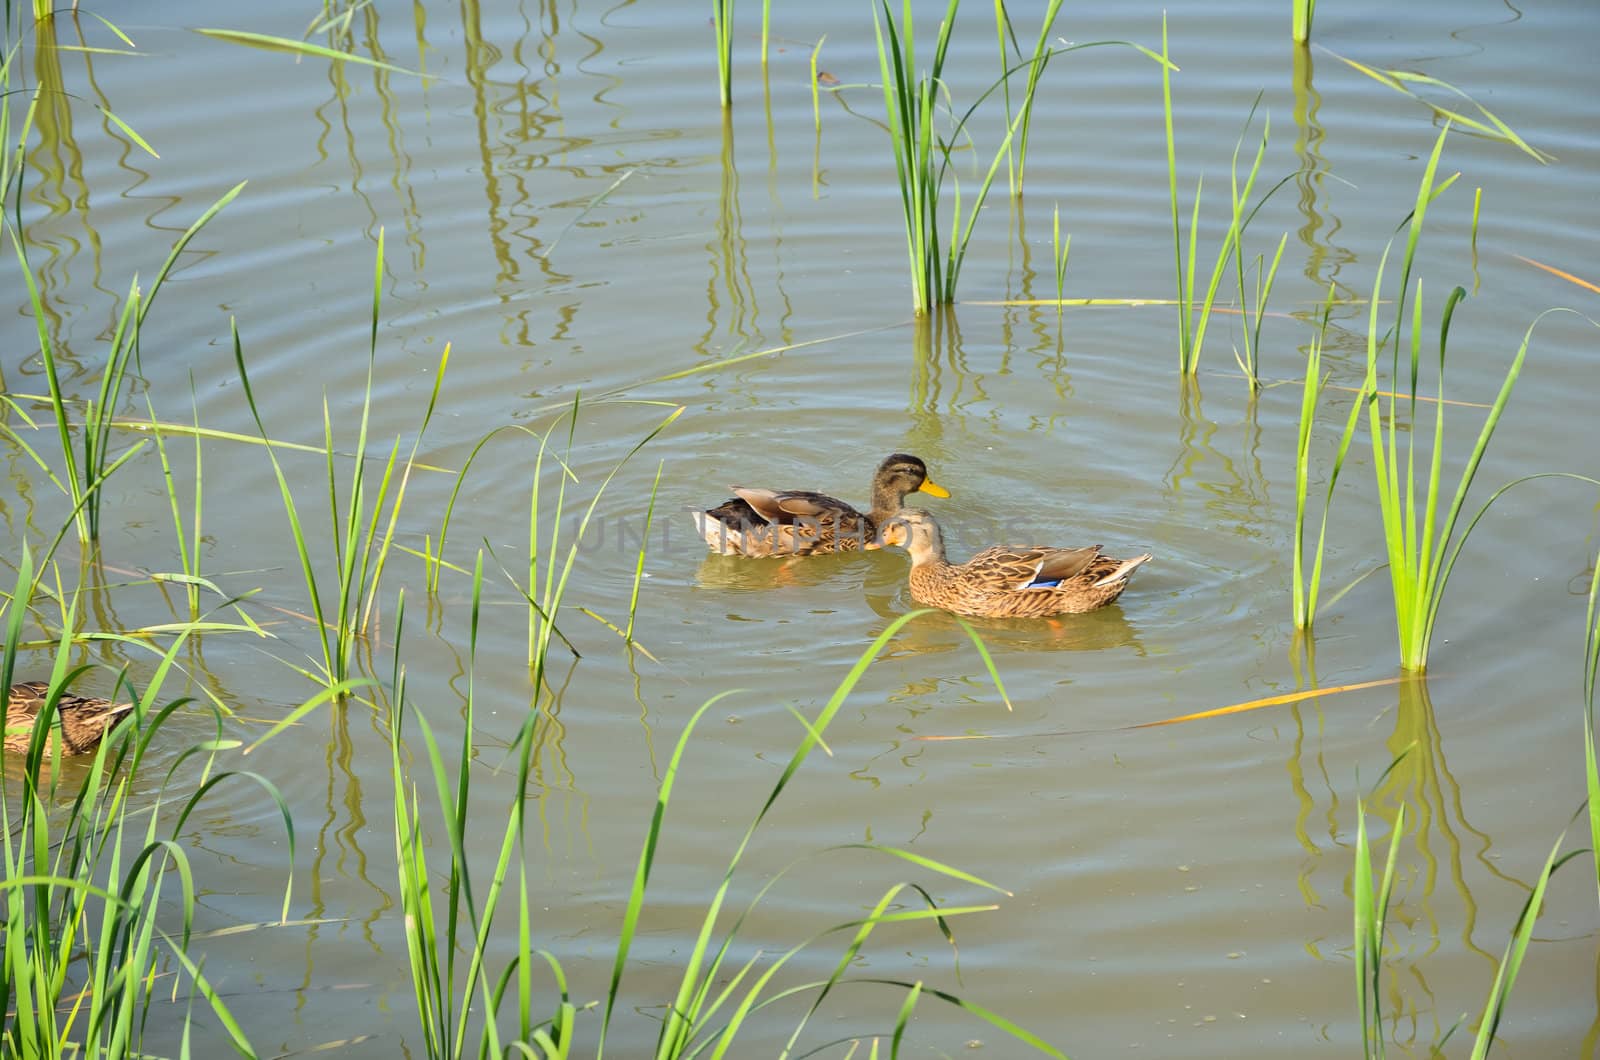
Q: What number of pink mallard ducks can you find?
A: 0